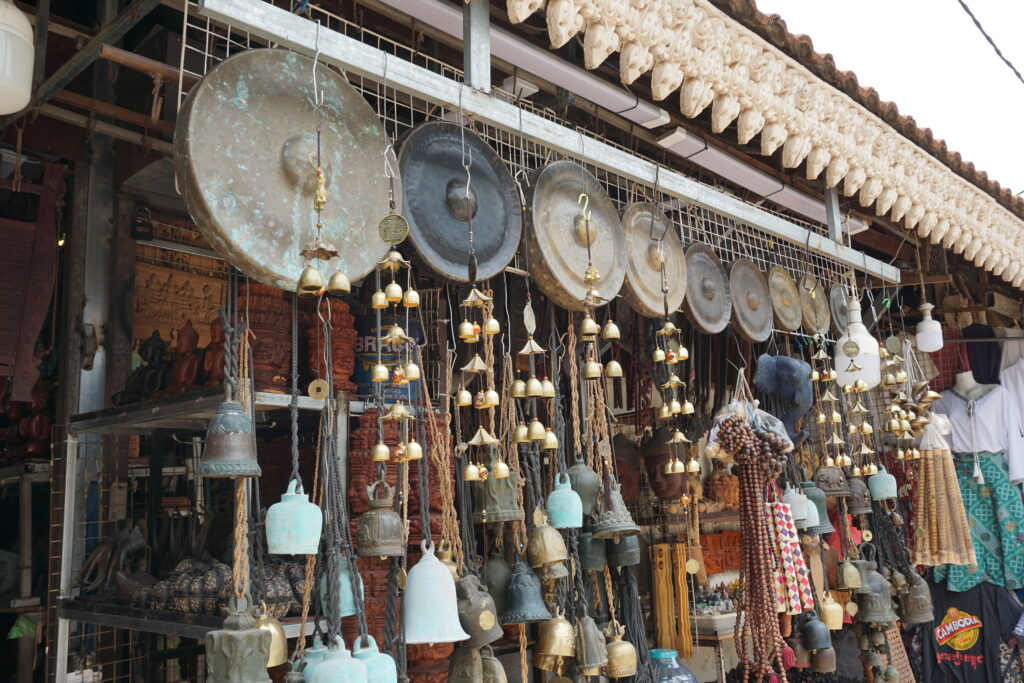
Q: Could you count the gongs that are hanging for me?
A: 9